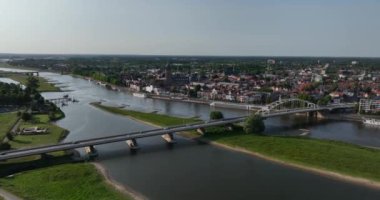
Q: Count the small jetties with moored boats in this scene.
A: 1